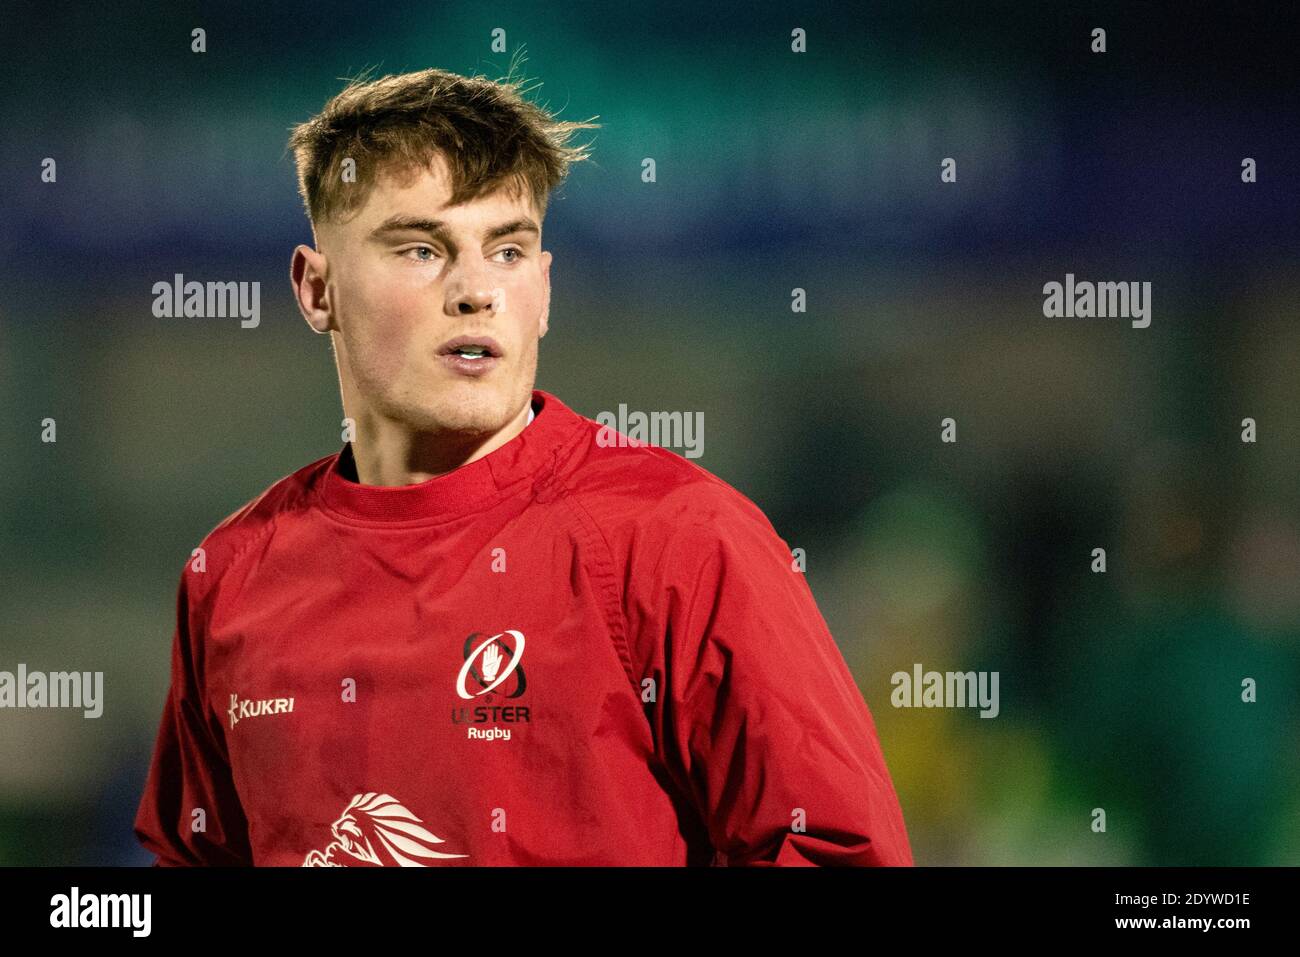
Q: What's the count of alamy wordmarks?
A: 6